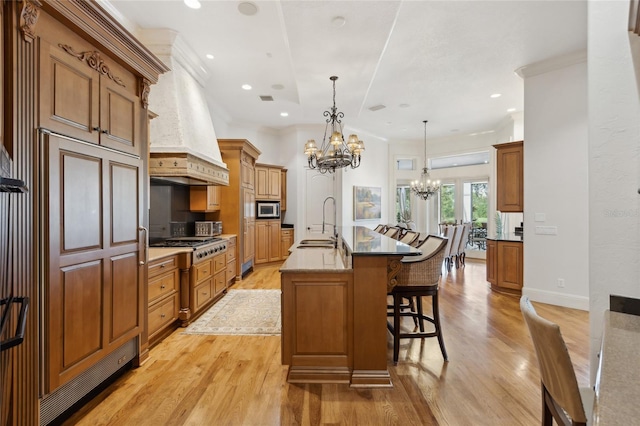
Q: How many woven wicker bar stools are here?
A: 4